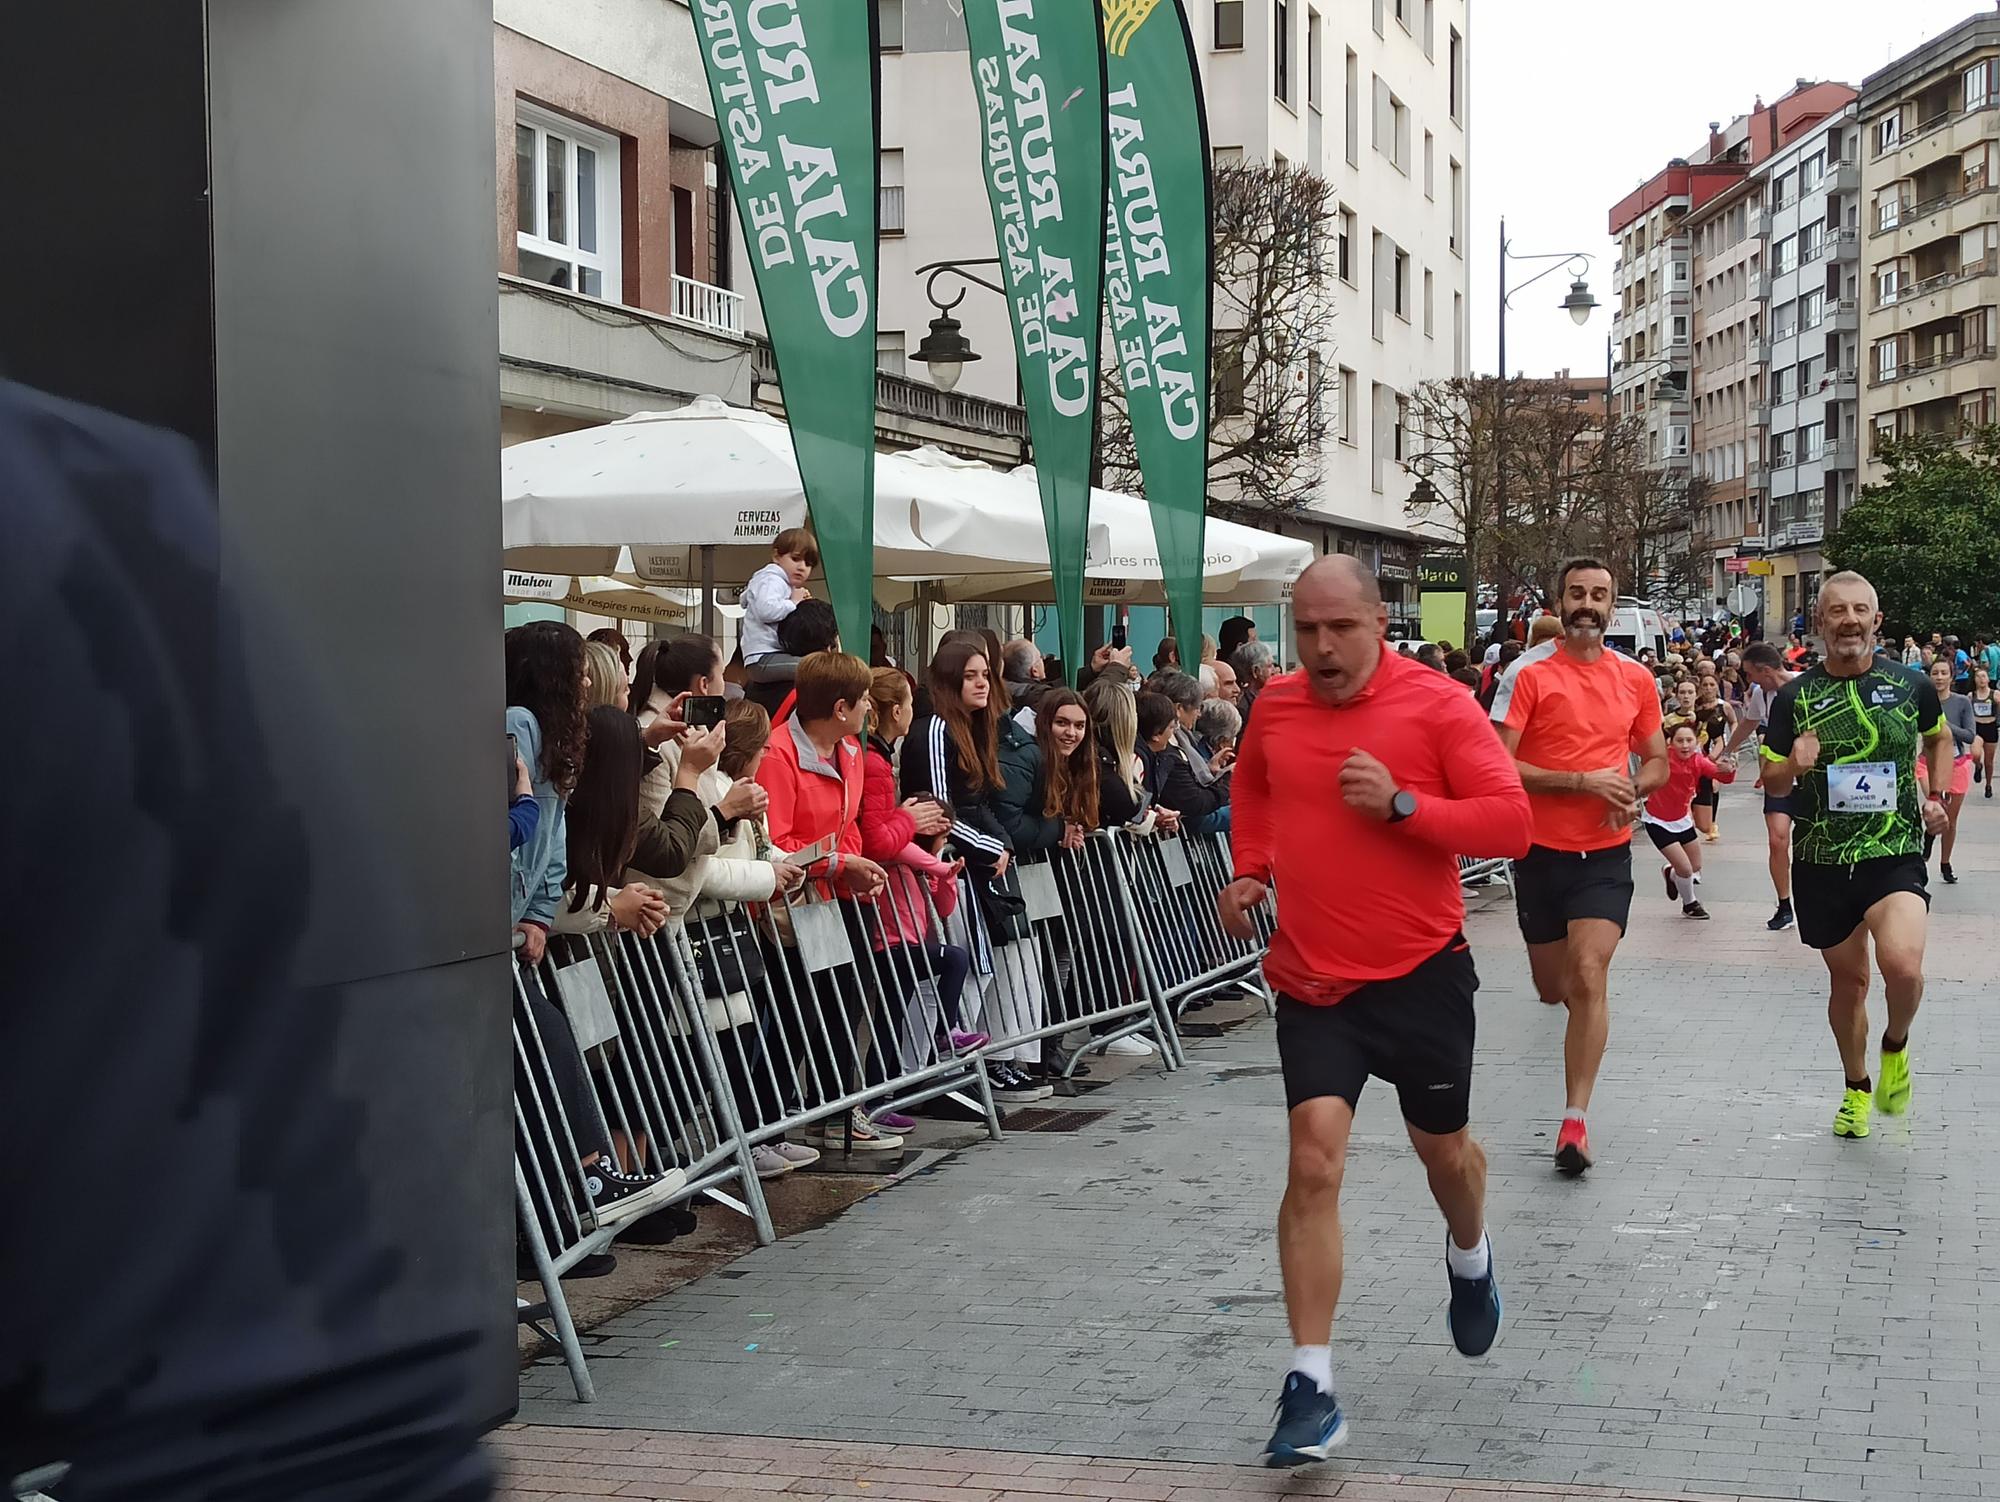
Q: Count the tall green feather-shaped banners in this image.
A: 3